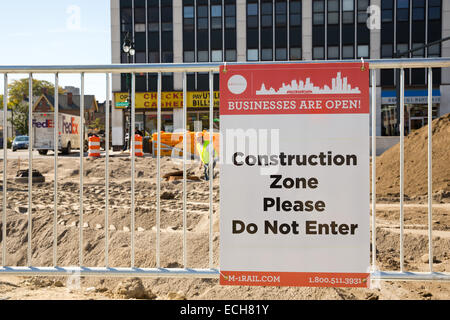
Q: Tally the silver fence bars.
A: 12